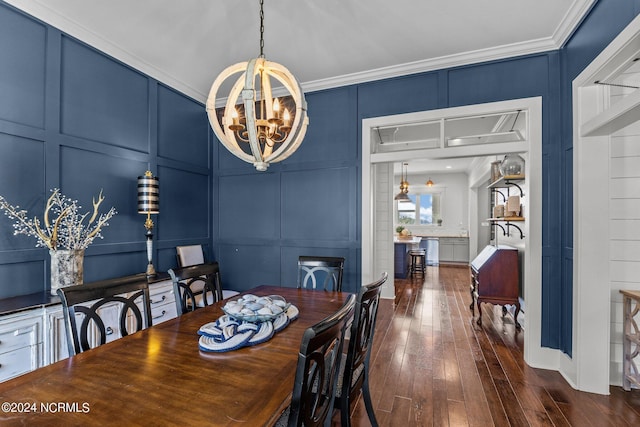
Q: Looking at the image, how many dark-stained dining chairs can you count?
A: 5